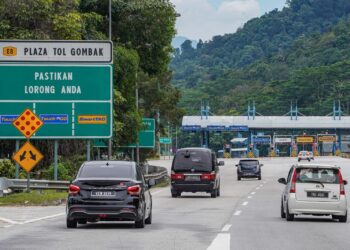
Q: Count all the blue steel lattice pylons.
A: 4